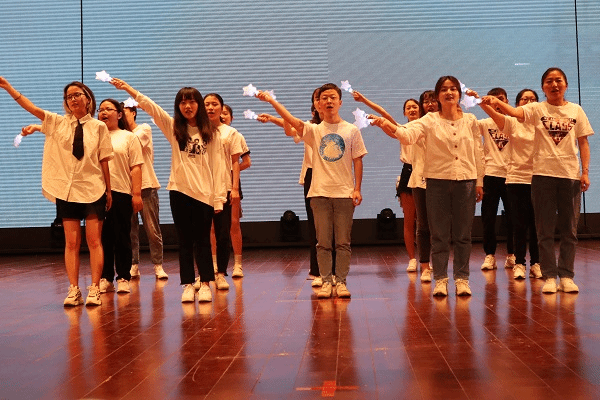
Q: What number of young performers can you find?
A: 14